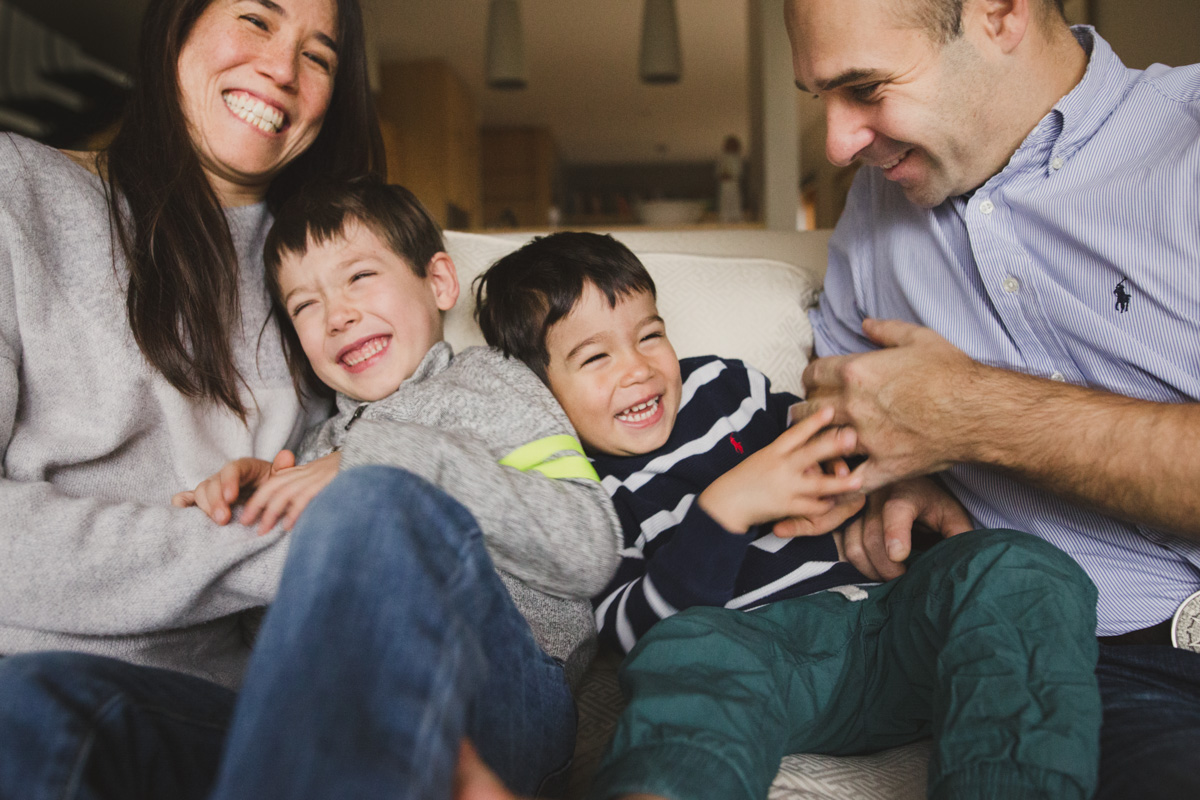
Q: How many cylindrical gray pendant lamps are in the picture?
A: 2